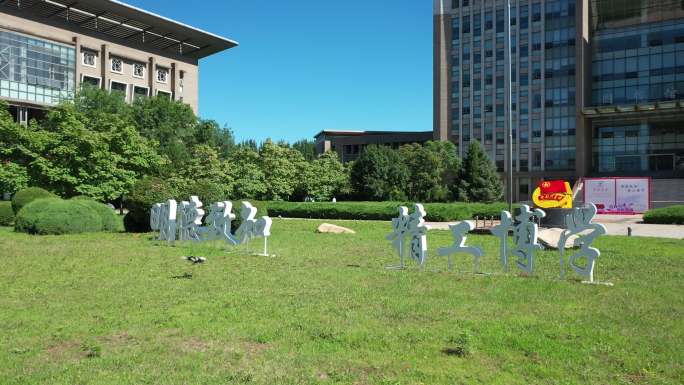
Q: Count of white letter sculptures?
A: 8